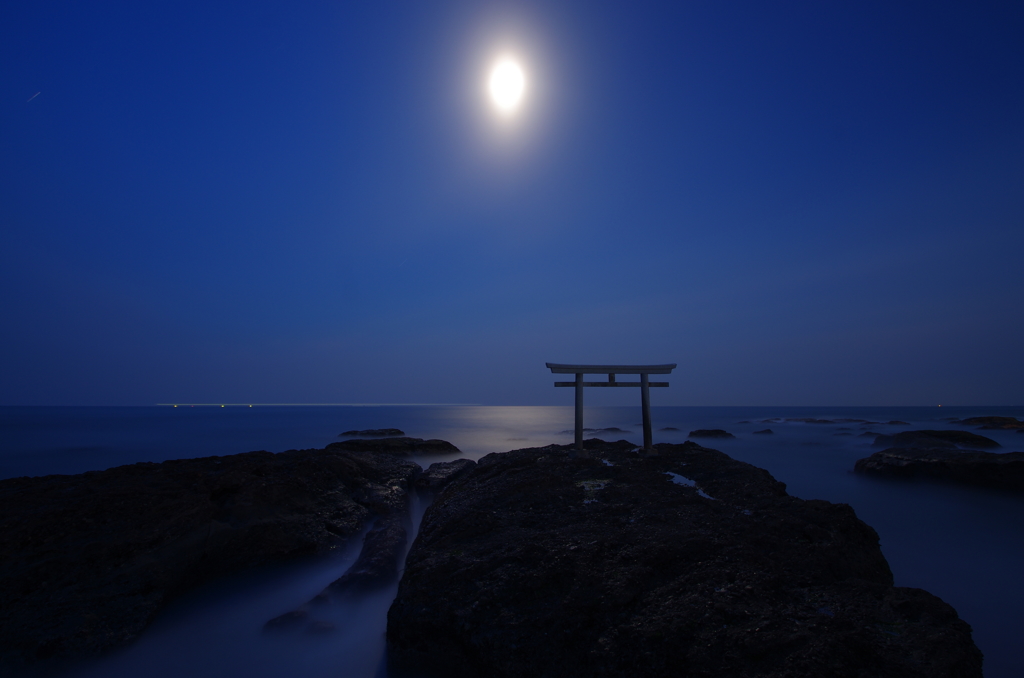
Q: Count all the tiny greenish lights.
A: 3